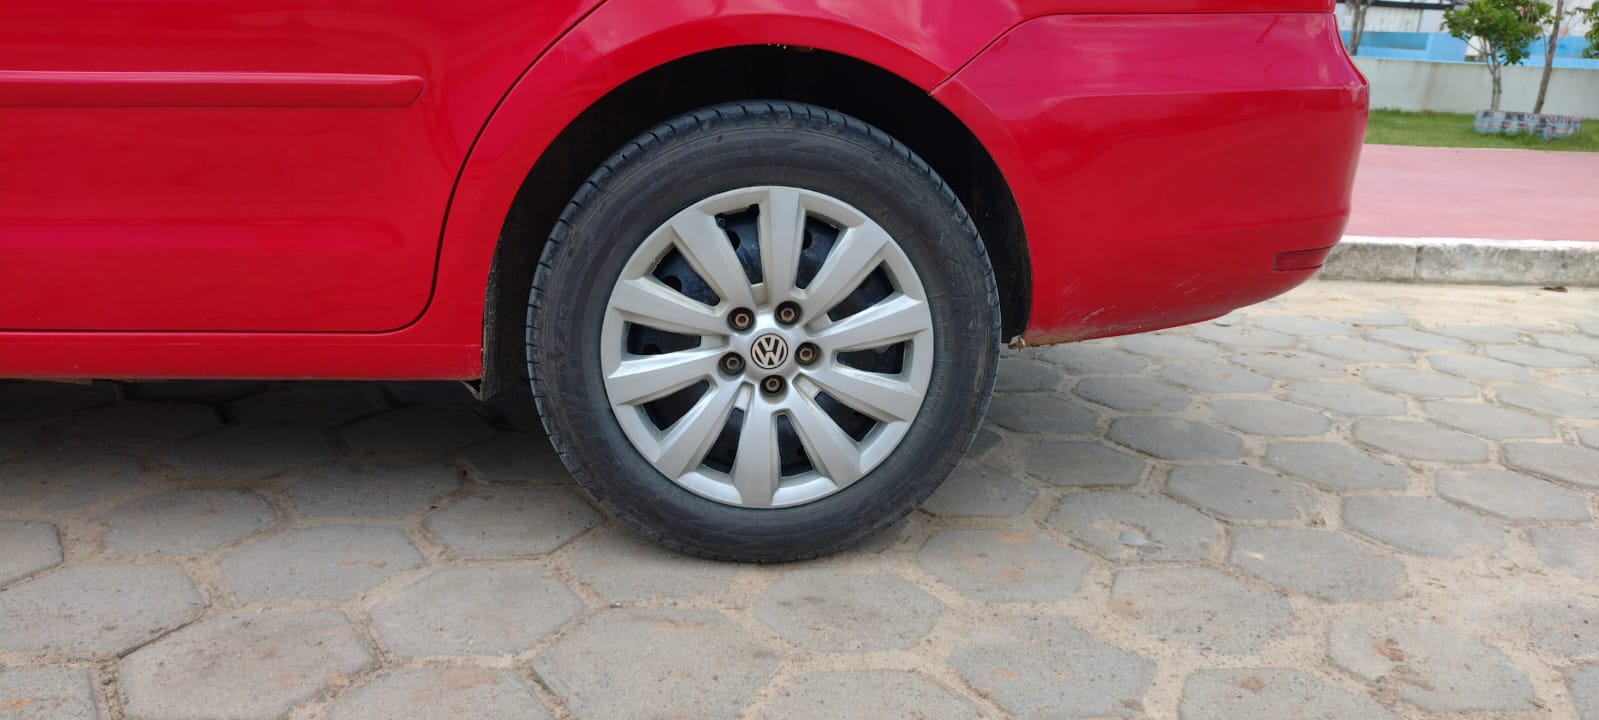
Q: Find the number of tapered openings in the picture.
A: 10